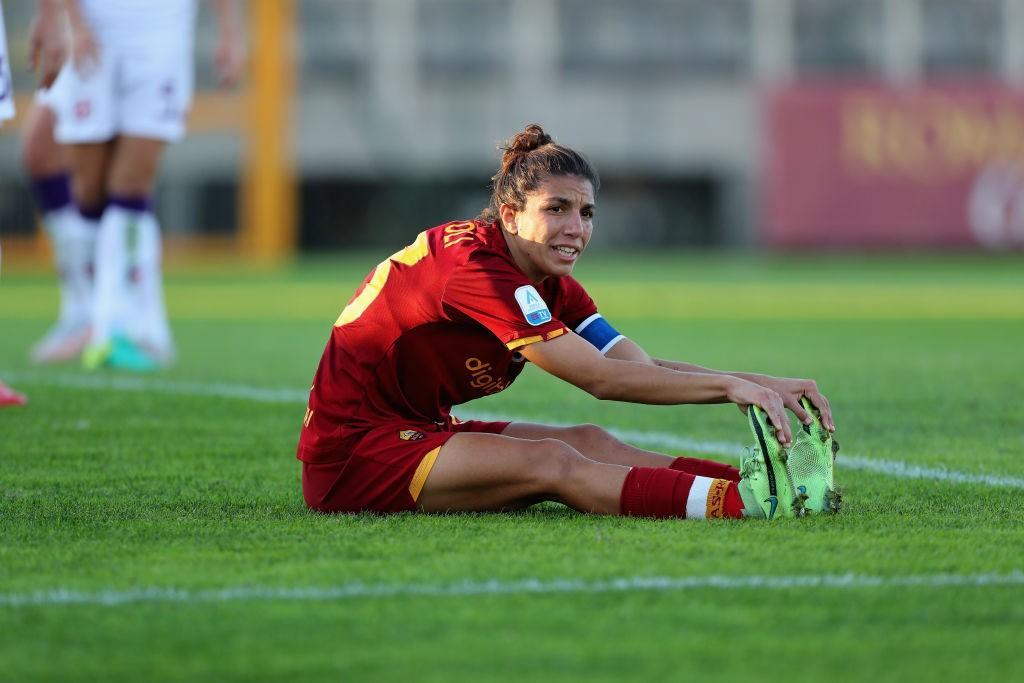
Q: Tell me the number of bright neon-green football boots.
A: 2